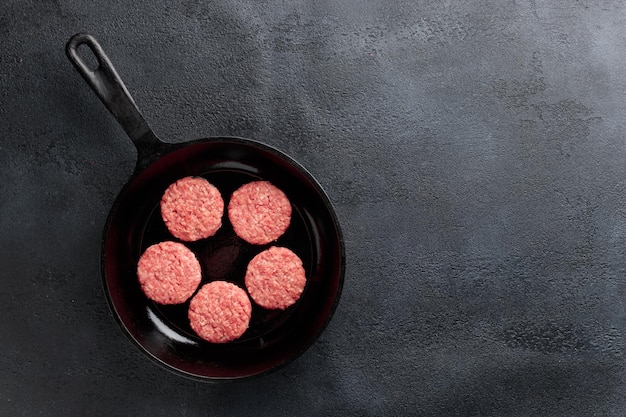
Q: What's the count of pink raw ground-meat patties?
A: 5